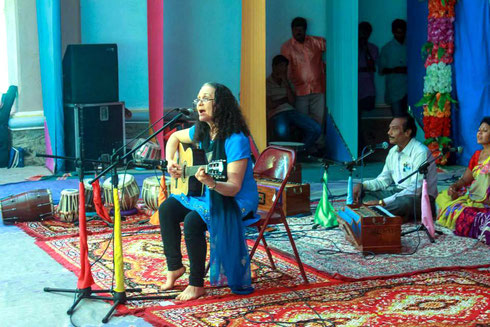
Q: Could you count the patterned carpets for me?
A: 4